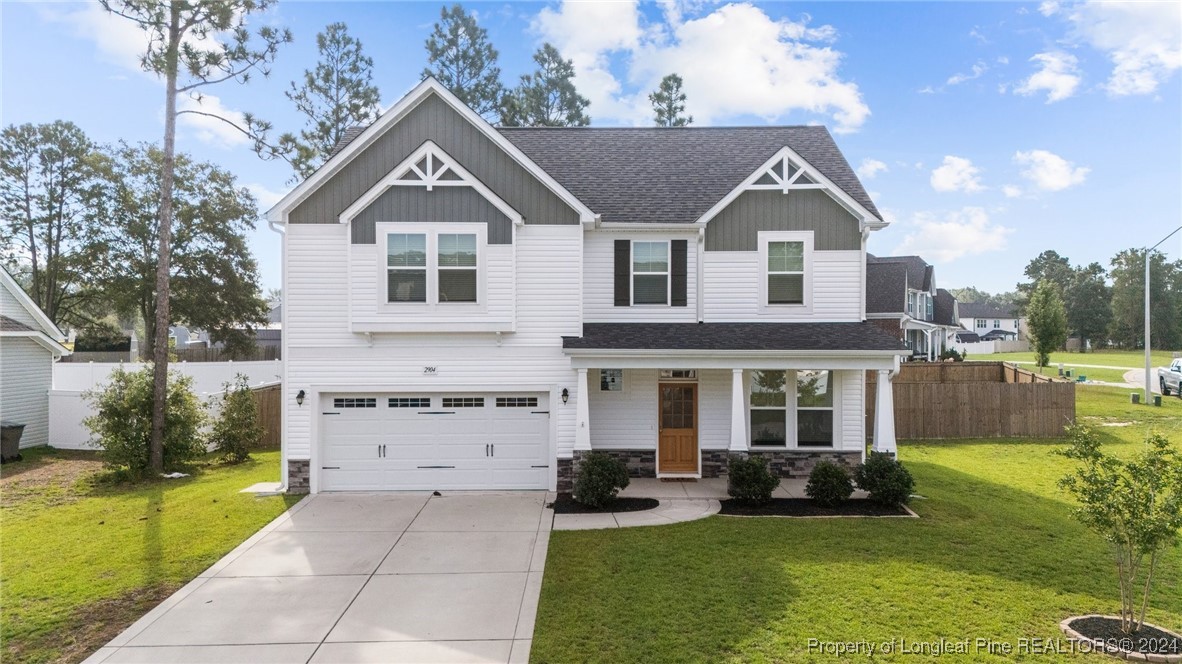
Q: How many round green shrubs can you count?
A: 4